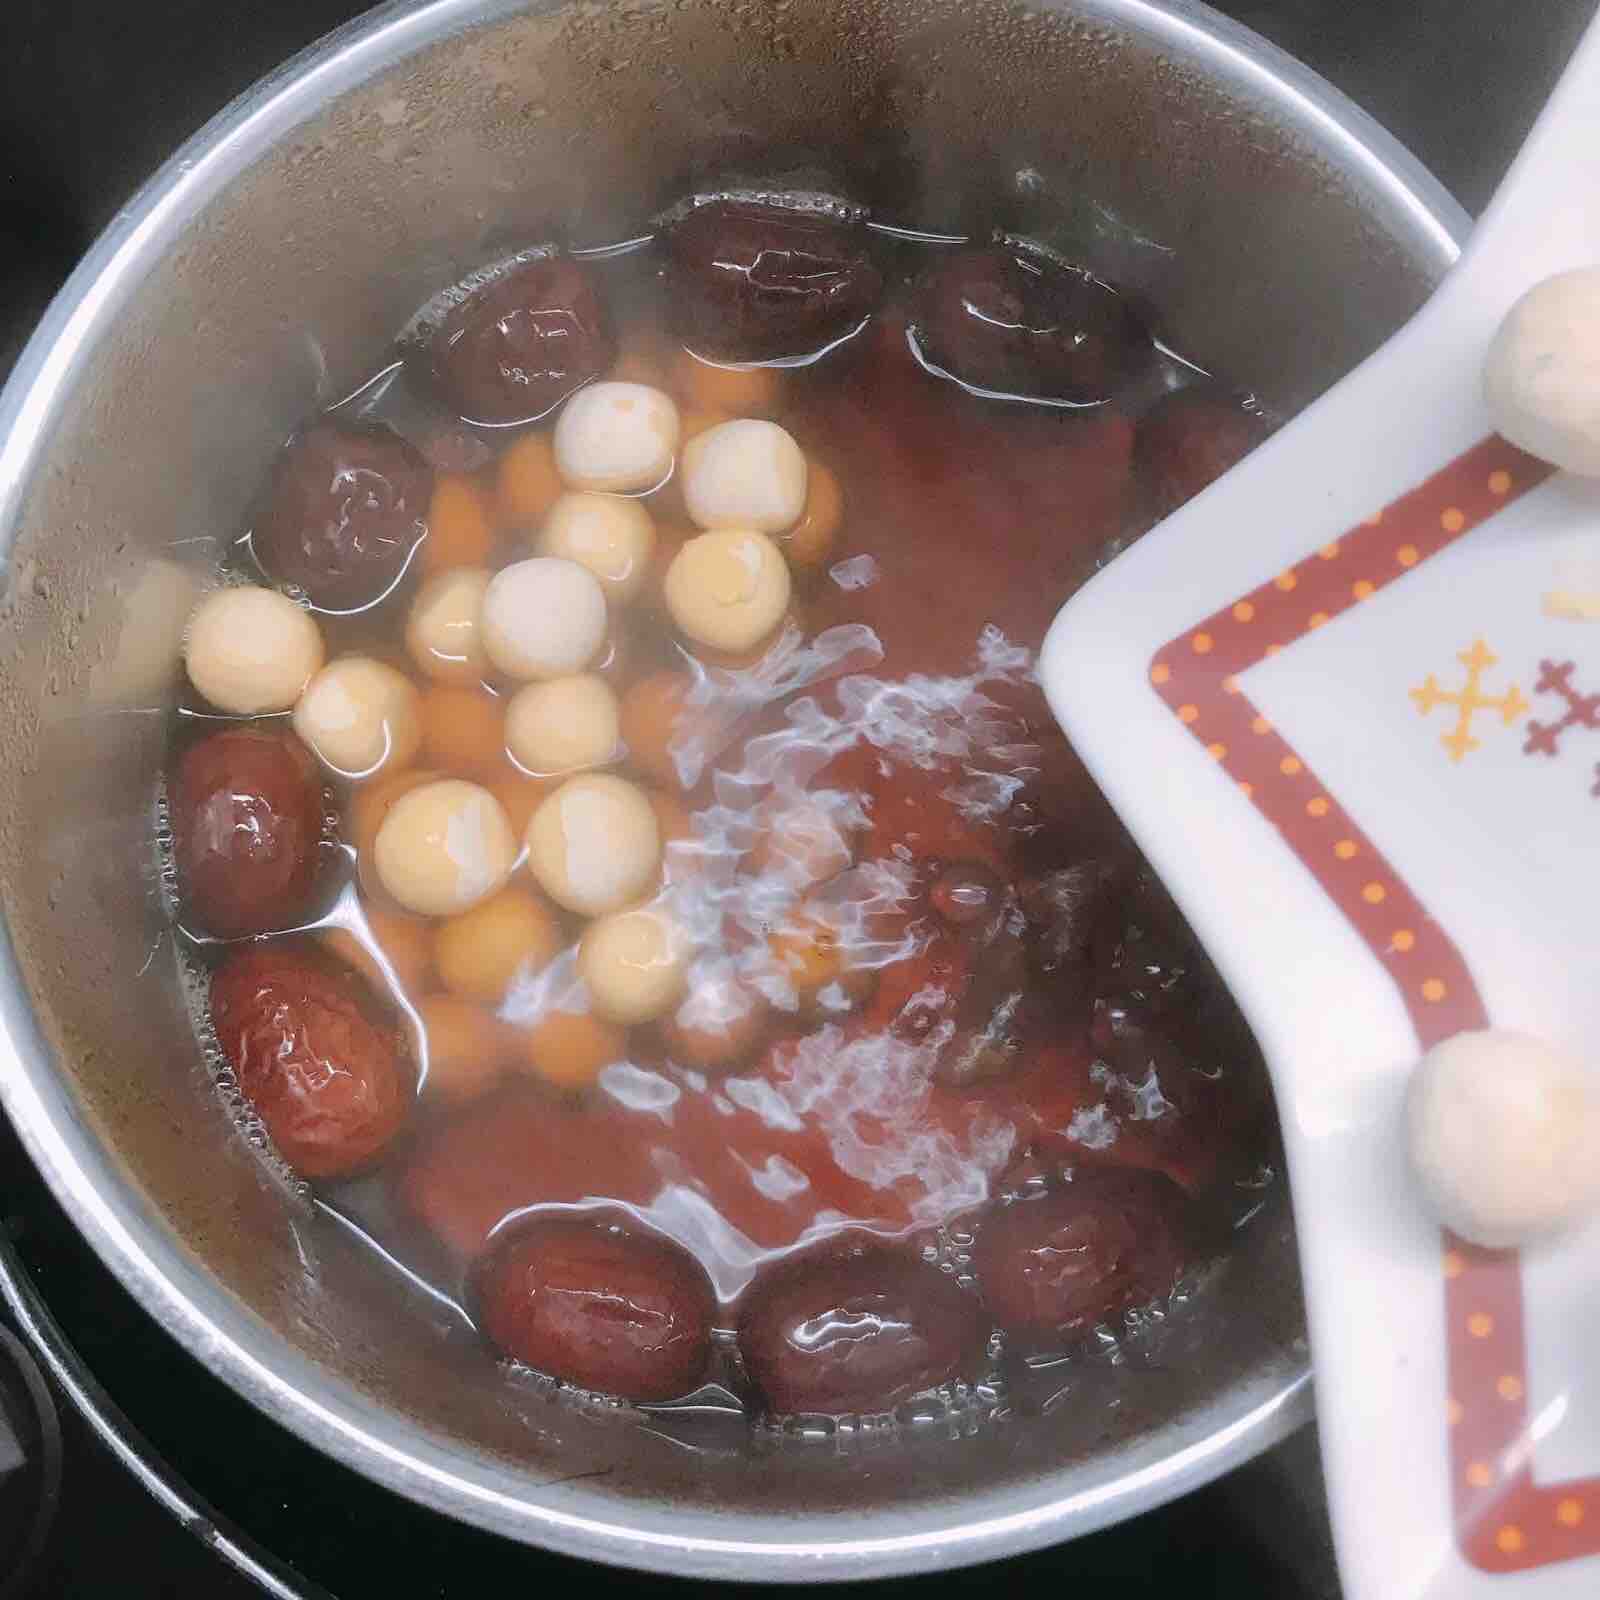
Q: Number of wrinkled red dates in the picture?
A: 10